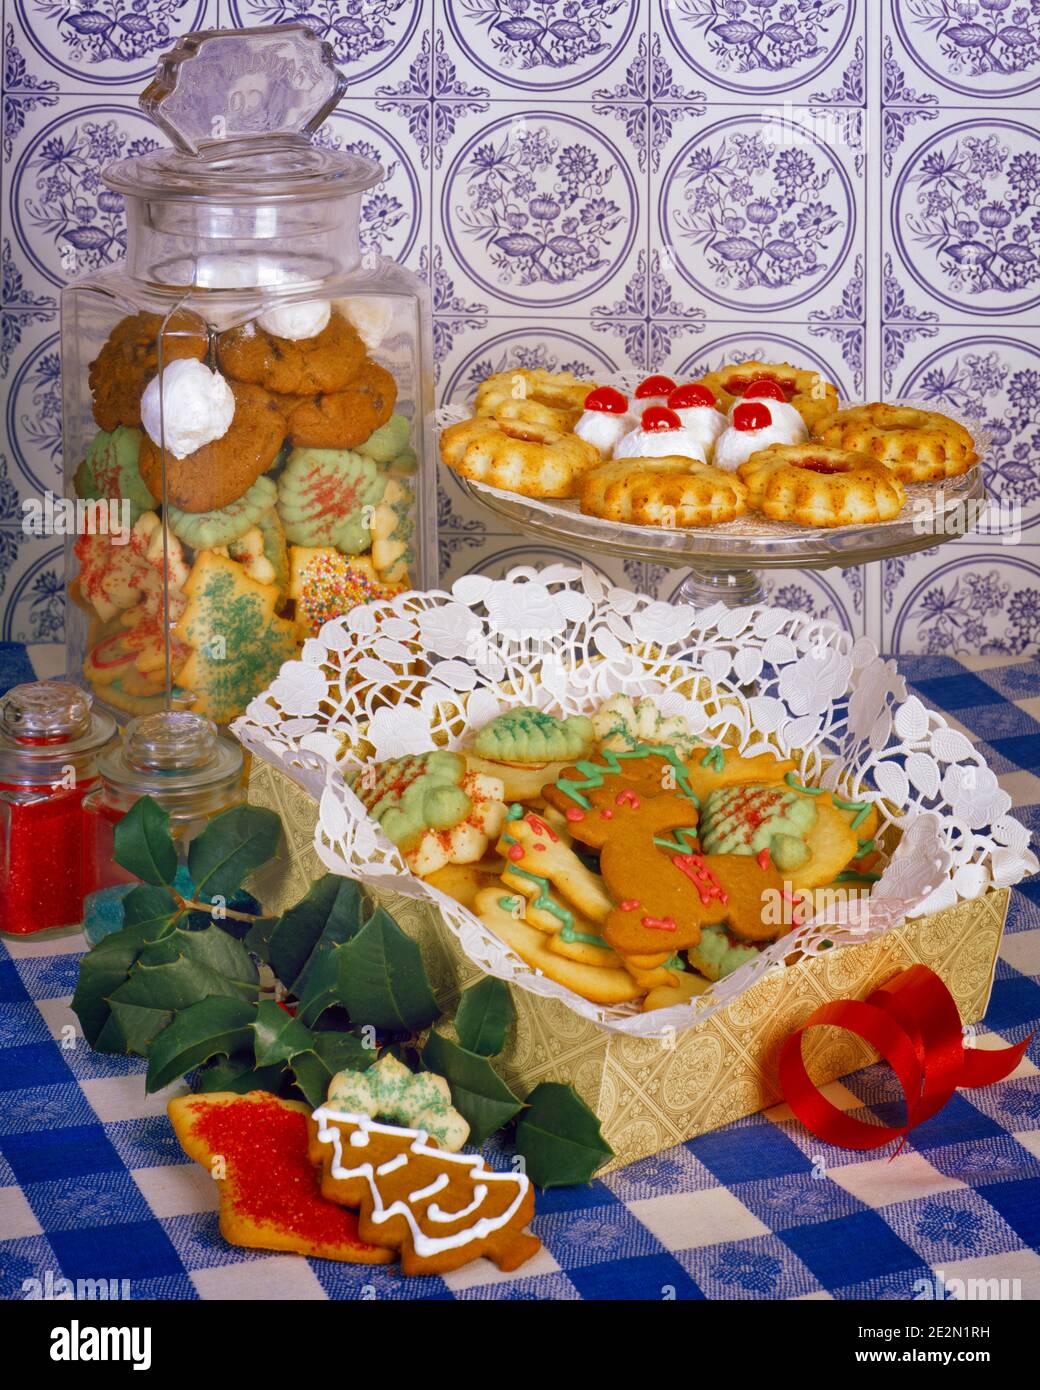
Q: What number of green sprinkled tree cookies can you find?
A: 1